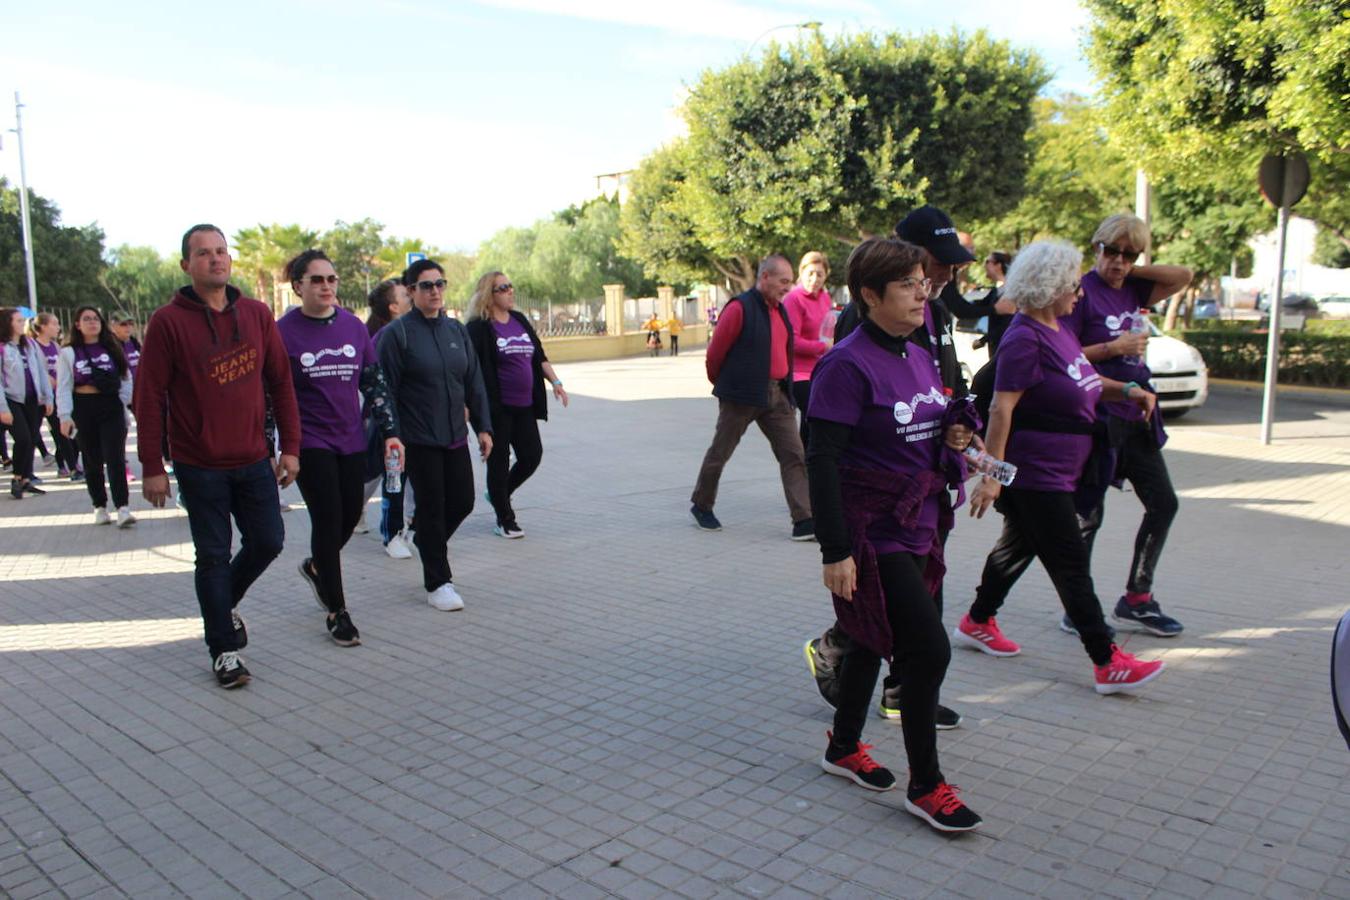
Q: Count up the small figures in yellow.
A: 2